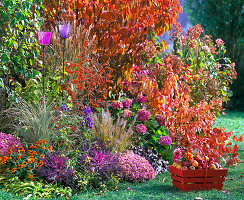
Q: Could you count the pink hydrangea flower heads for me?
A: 8